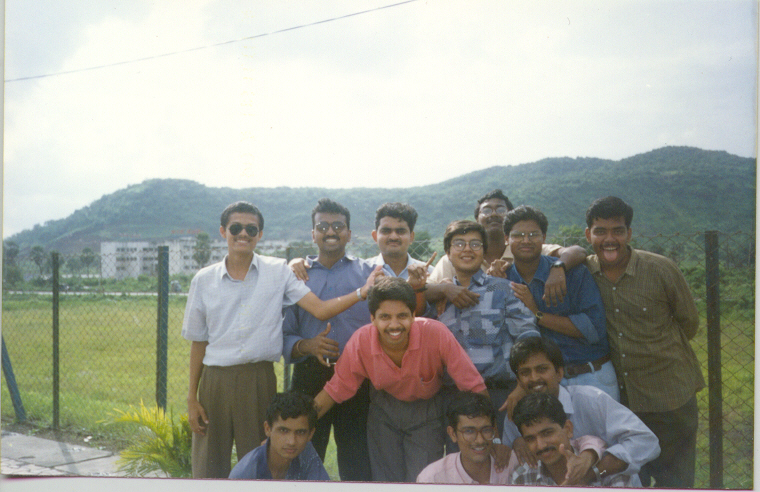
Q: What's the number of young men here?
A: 12